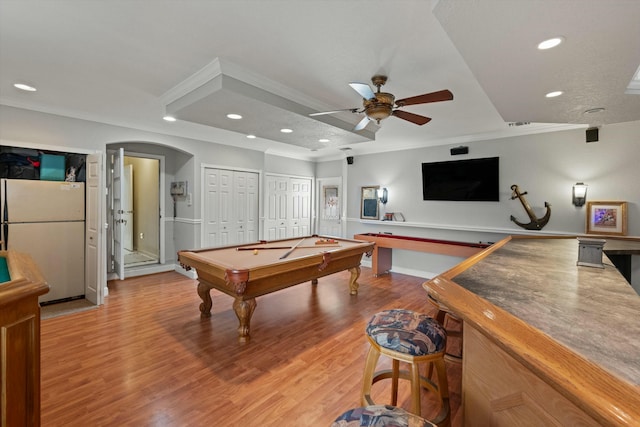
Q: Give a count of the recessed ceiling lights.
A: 8